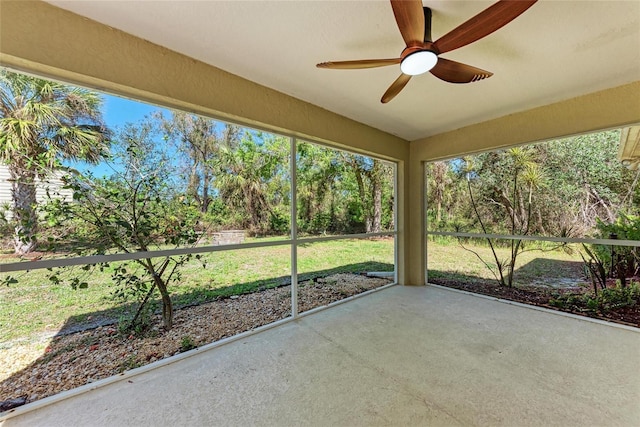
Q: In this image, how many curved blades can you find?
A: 5